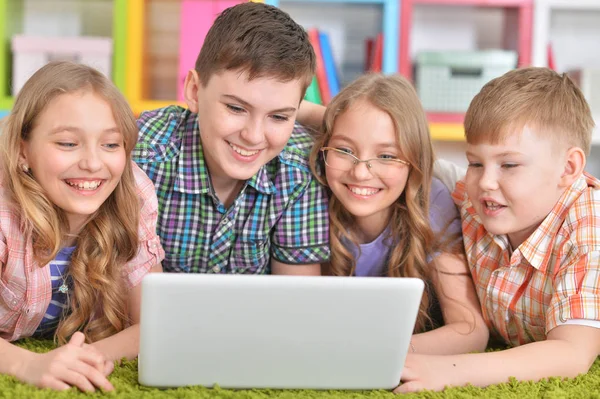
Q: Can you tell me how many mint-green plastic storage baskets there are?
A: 1